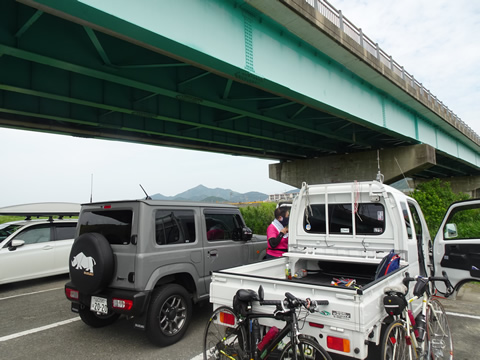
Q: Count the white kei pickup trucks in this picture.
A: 1